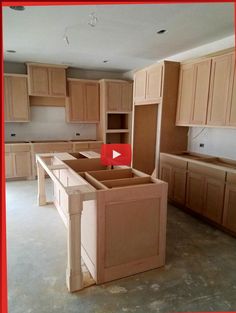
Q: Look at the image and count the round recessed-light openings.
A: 4